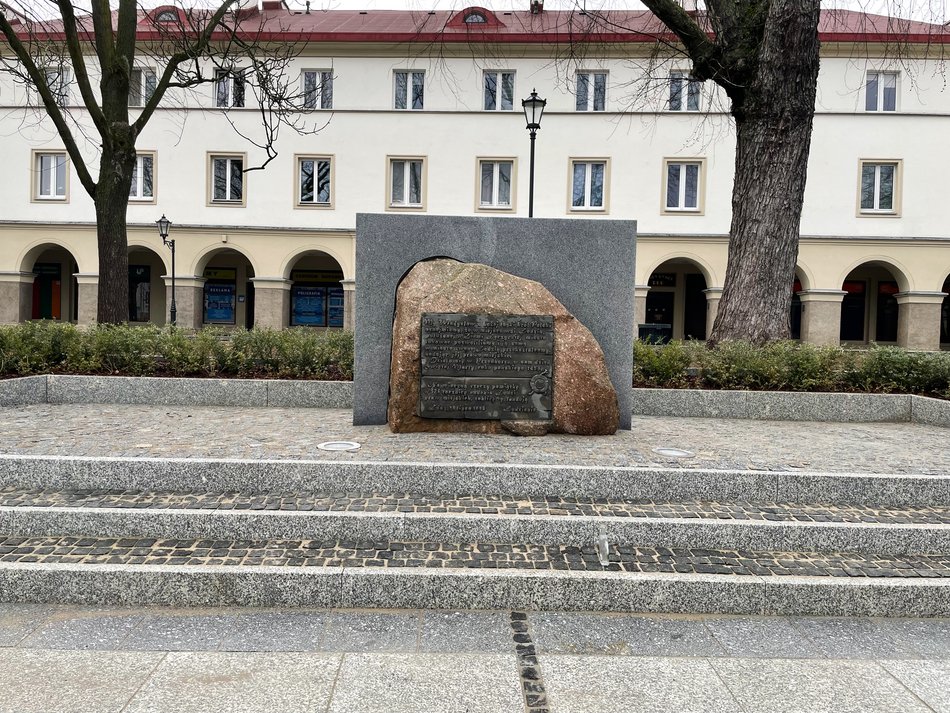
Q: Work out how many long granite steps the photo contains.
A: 3